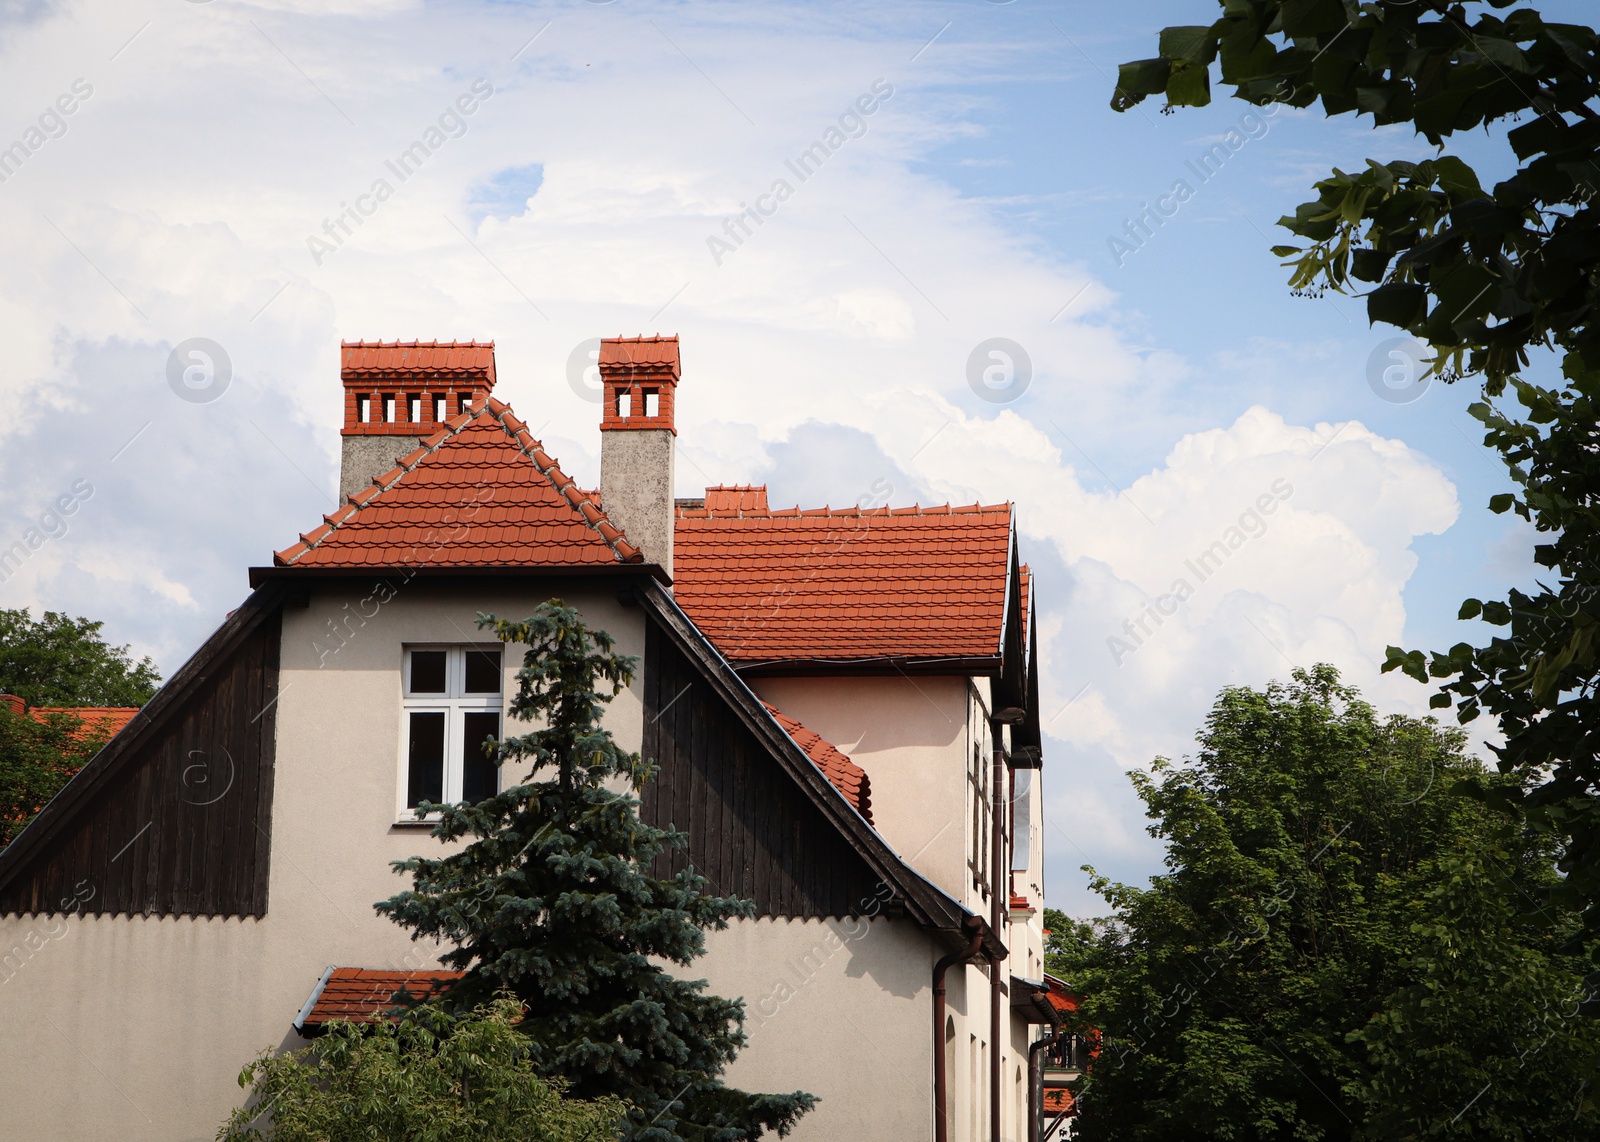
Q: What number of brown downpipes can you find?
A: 3